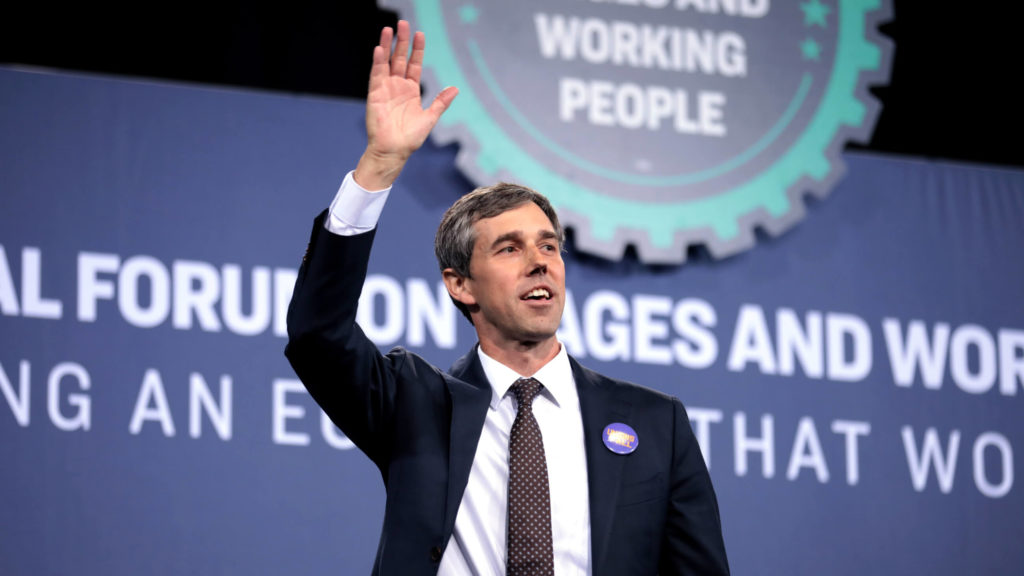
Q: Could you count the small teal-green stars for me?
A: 3